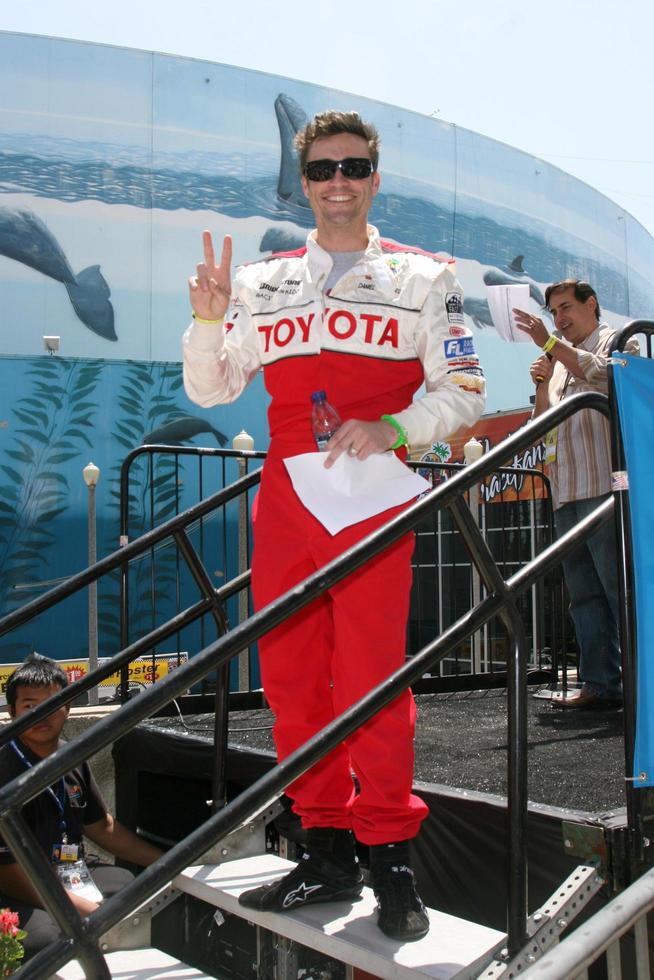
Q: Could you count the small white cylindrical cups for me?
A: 0